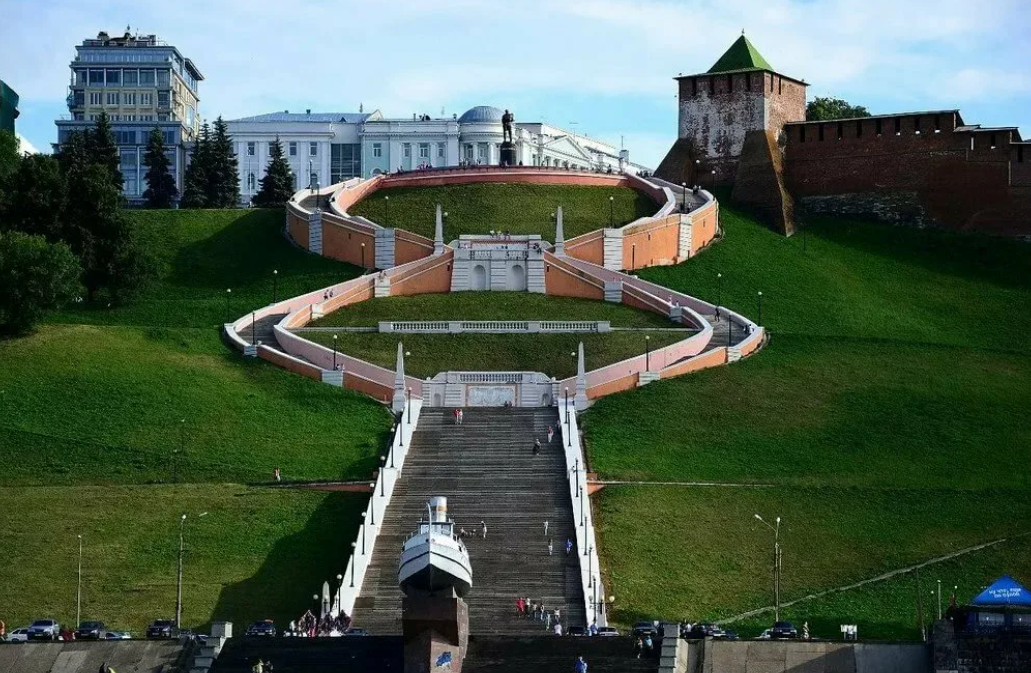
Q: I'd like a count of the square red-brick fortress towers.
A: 1